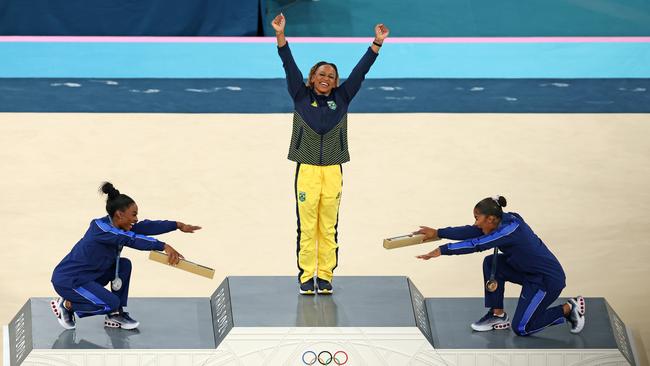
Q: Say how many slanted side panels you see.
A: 4